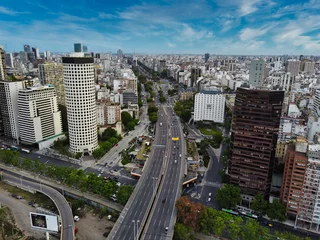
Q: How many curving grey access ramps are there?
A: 1